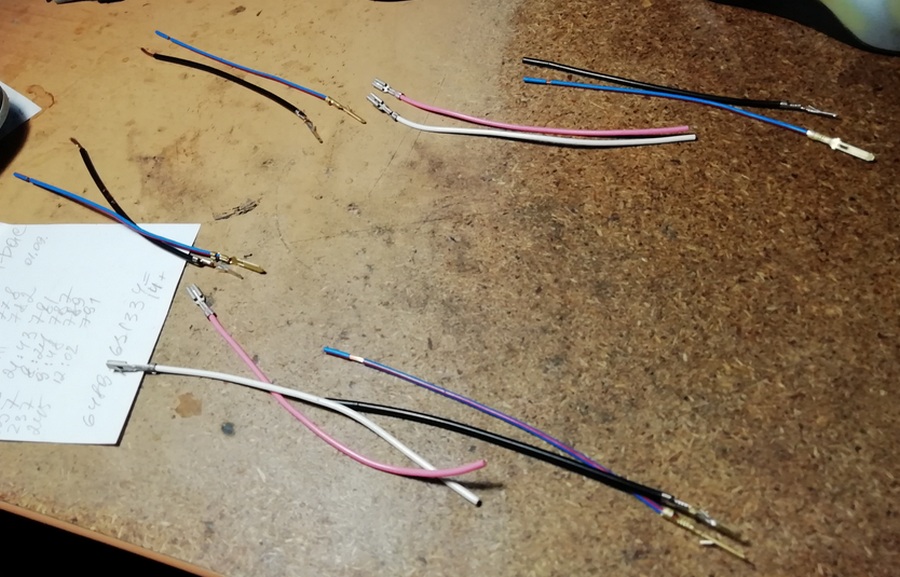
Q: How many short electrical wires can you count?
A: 12